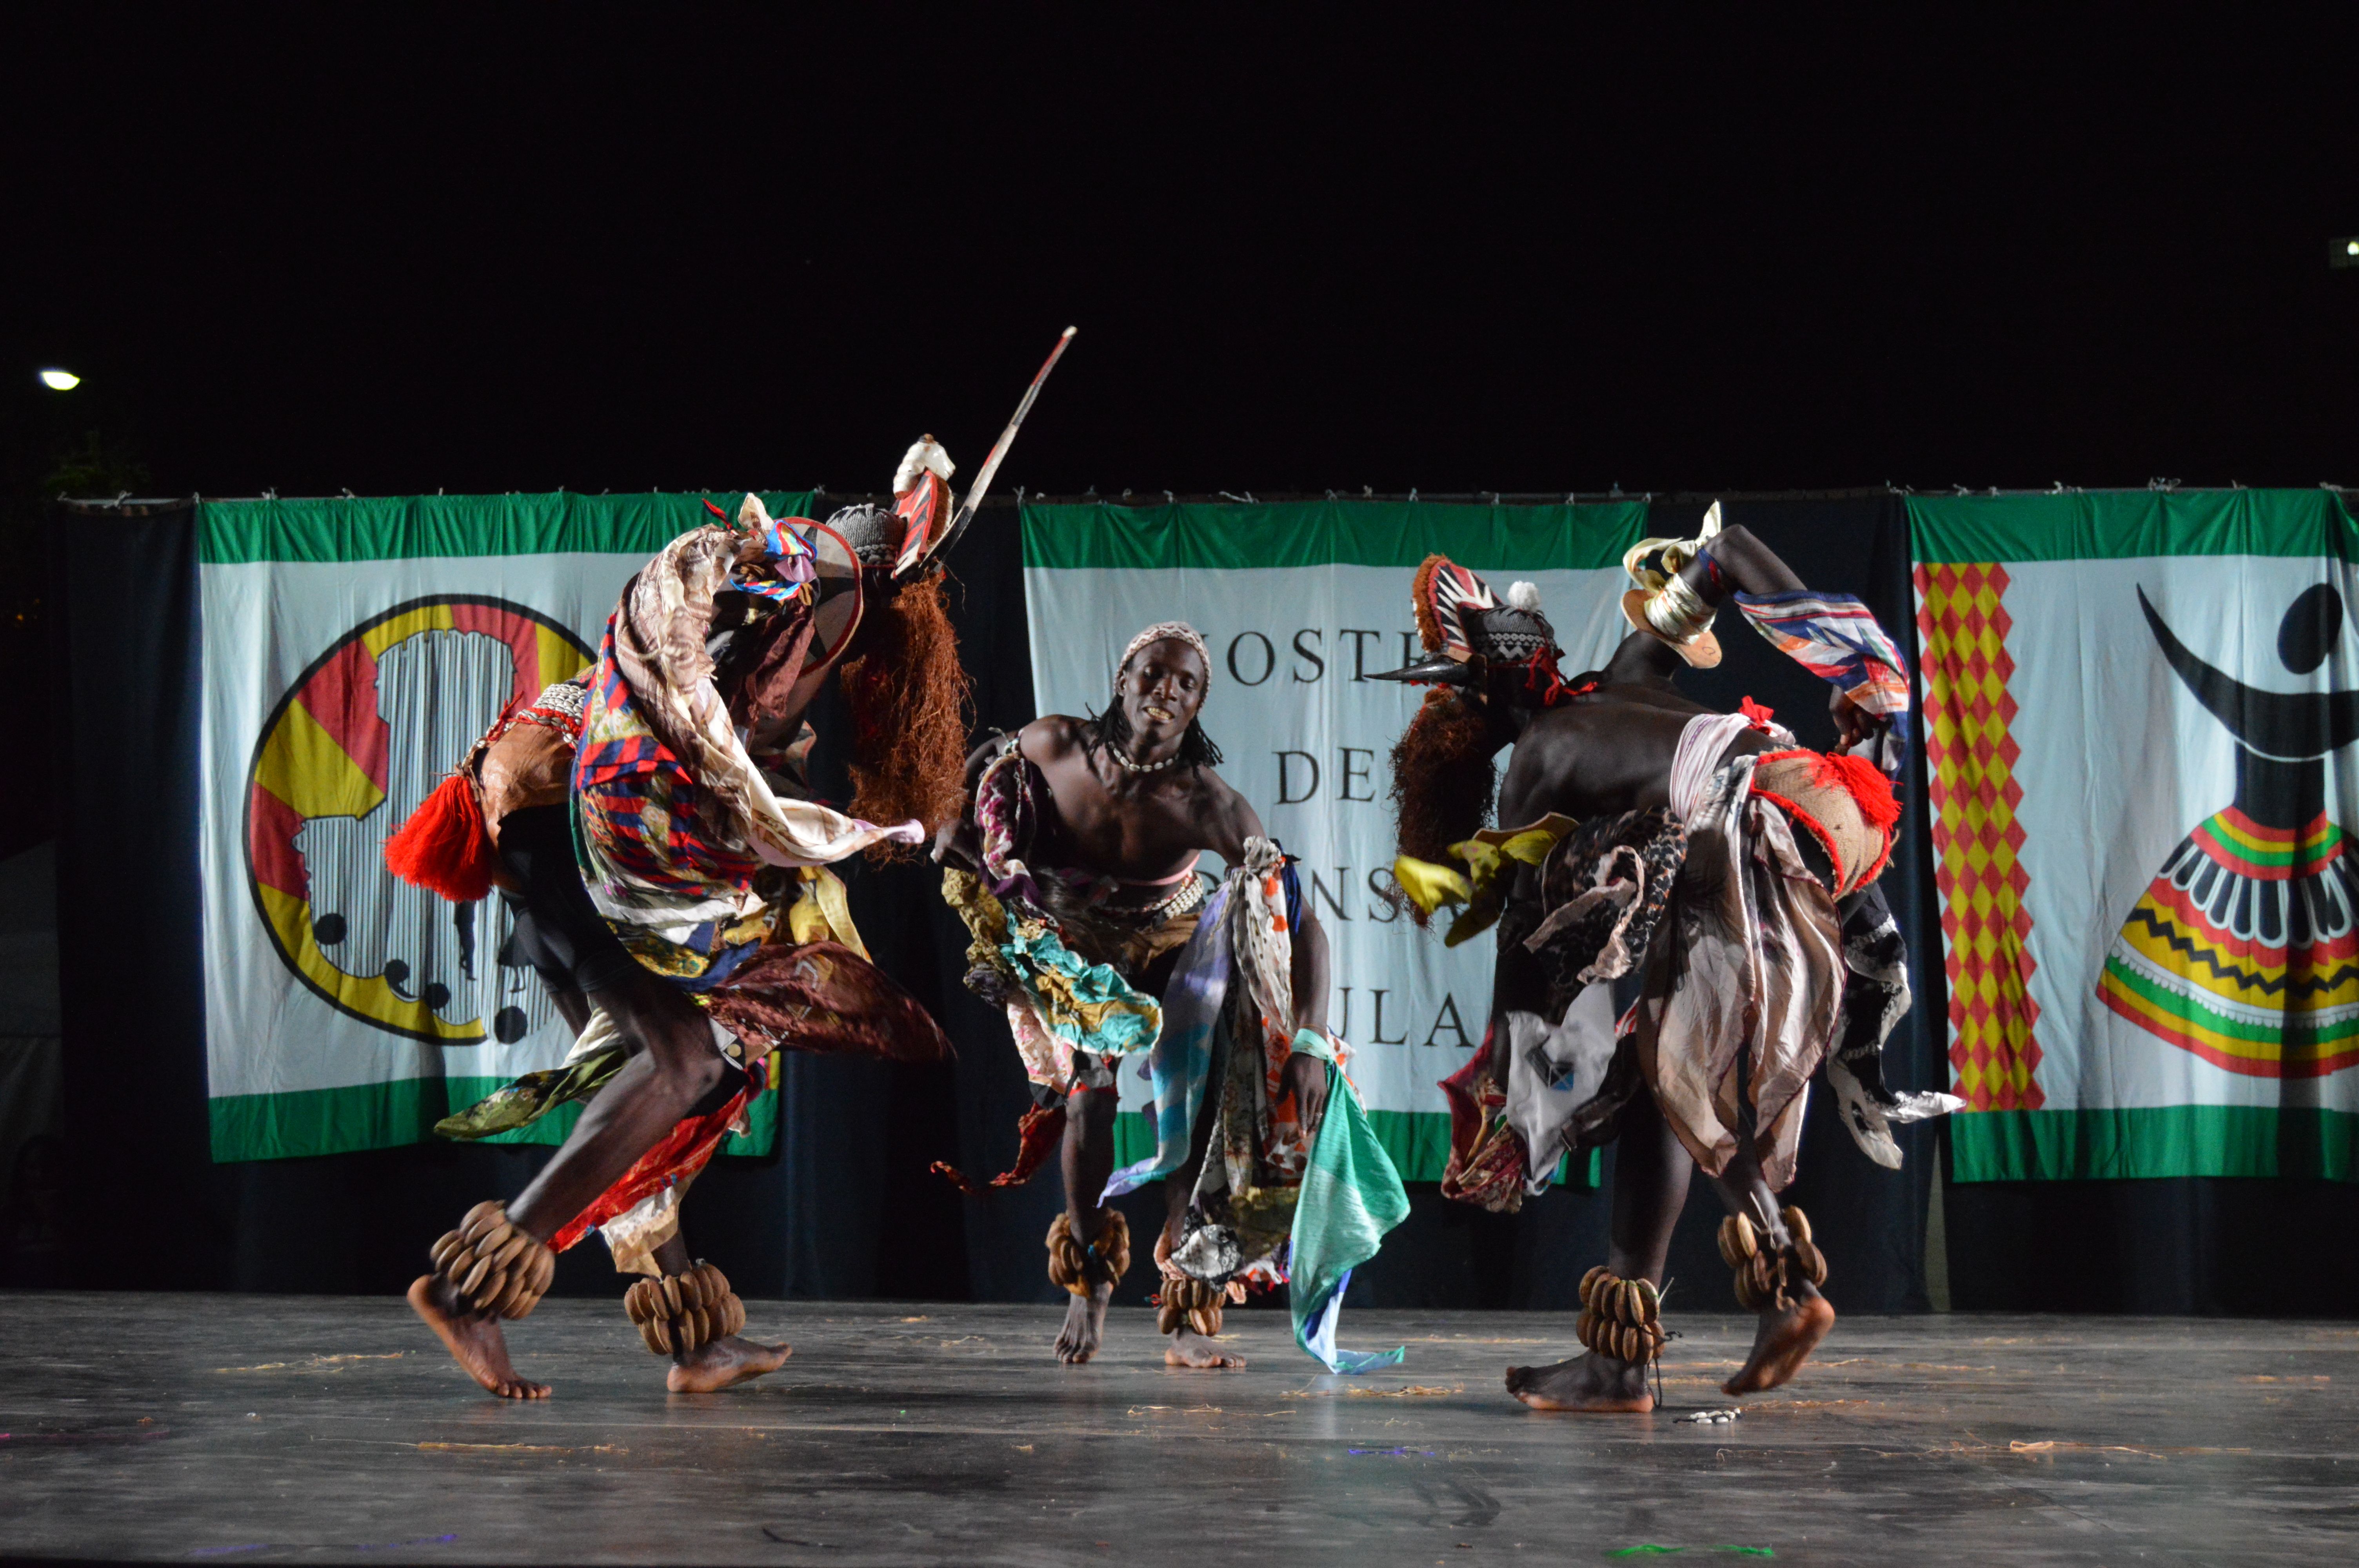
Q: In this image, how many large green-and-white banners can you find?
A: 3